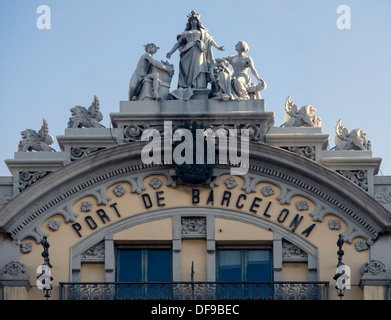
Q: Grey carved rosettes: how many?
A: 10